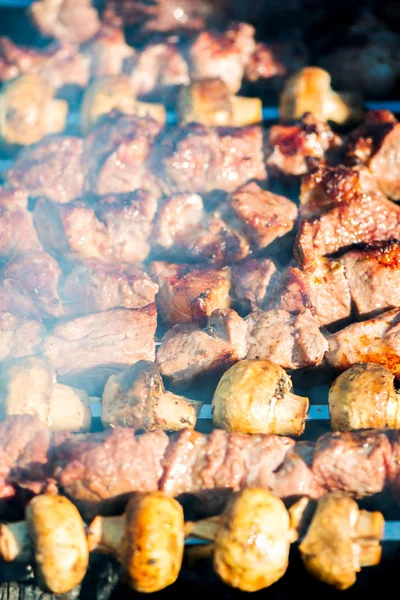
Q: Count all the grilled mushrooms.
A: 12